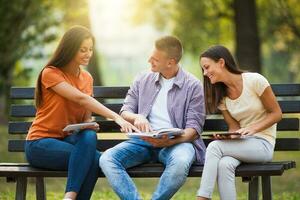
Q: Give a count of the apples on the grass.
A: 0